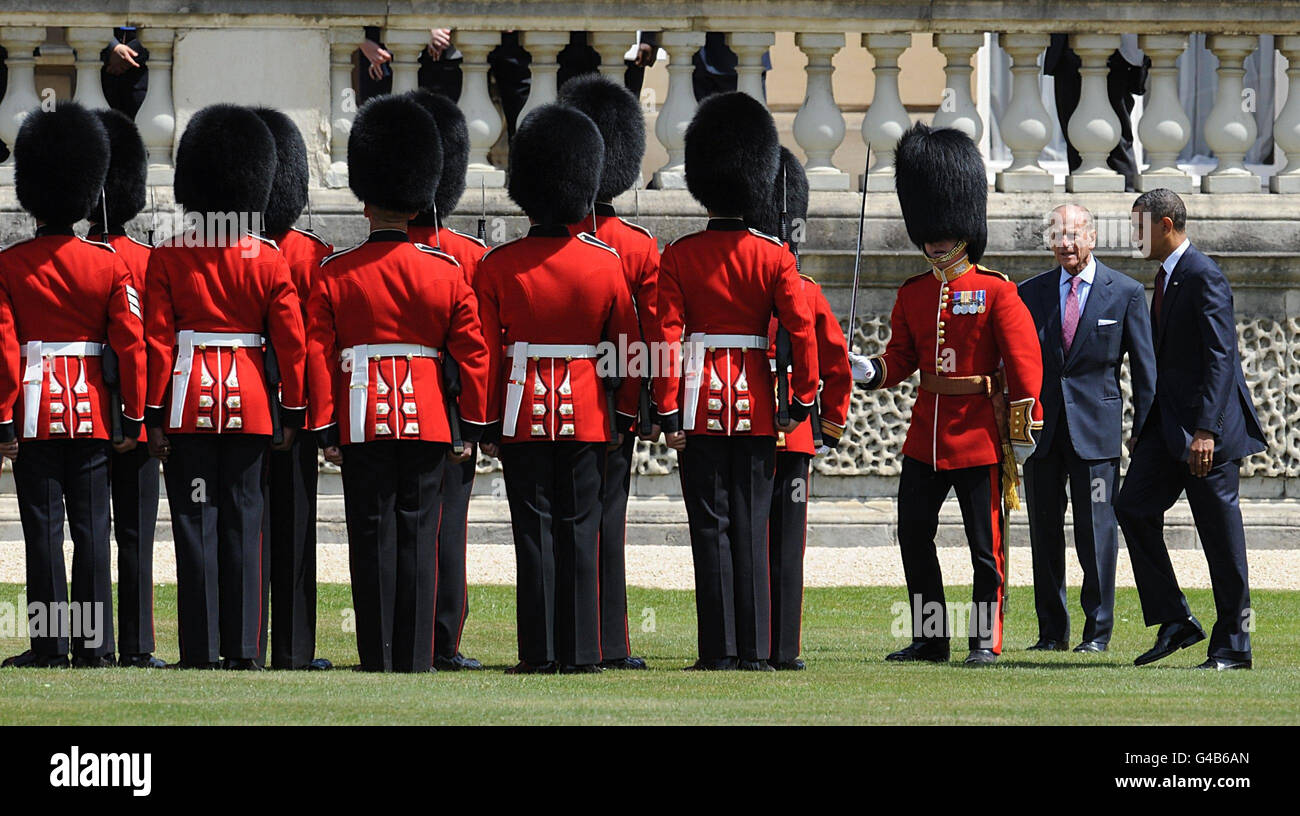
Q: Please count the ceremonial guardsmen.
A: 11